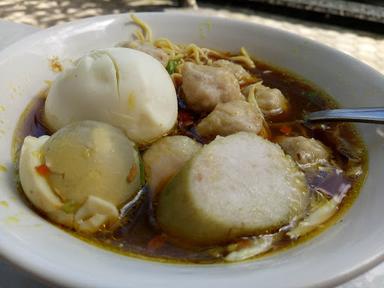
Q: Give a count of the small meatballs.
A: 5